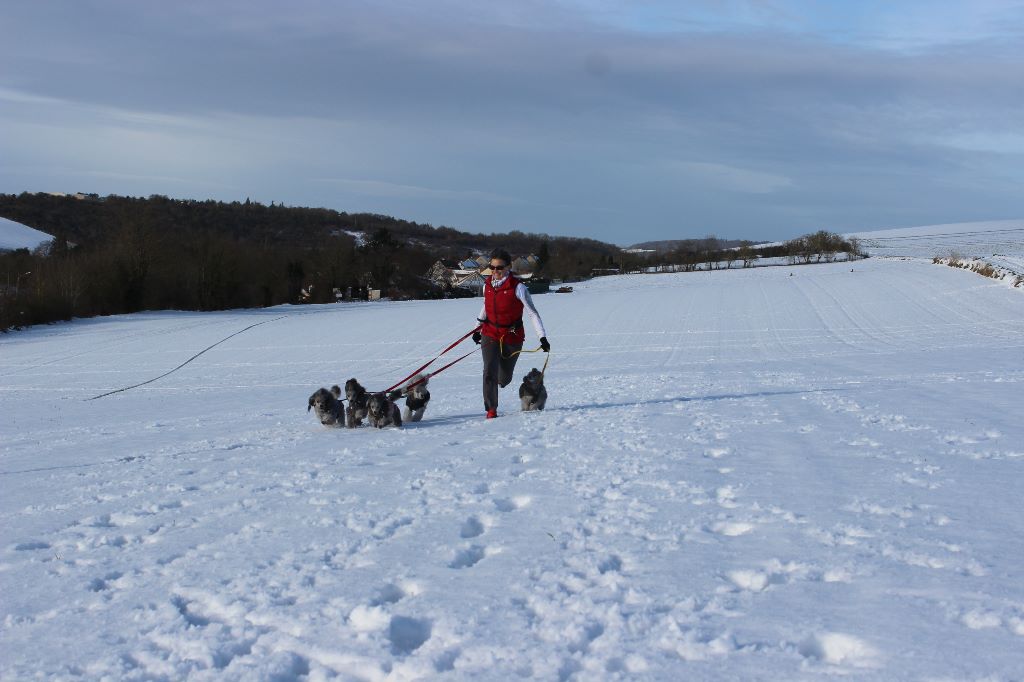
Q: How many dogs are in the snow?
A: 5